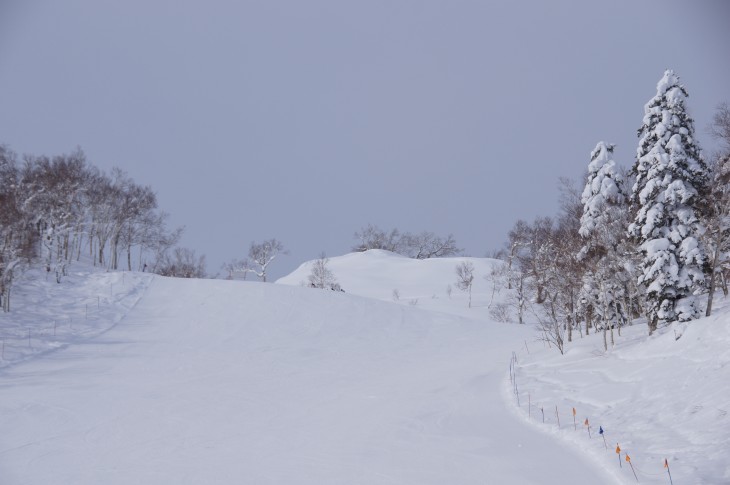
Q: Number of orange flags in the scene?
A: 5